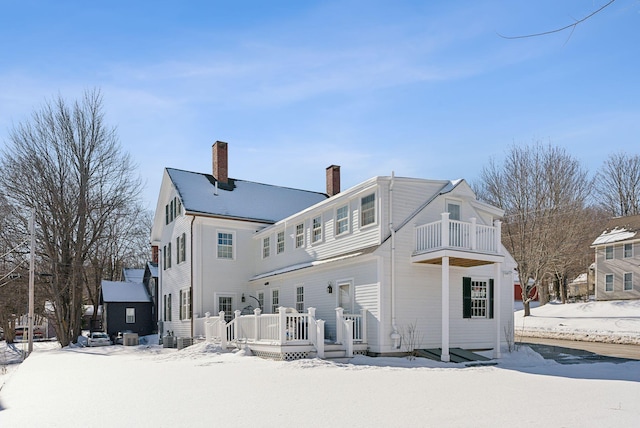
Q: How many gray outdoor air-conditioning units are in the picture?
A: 2